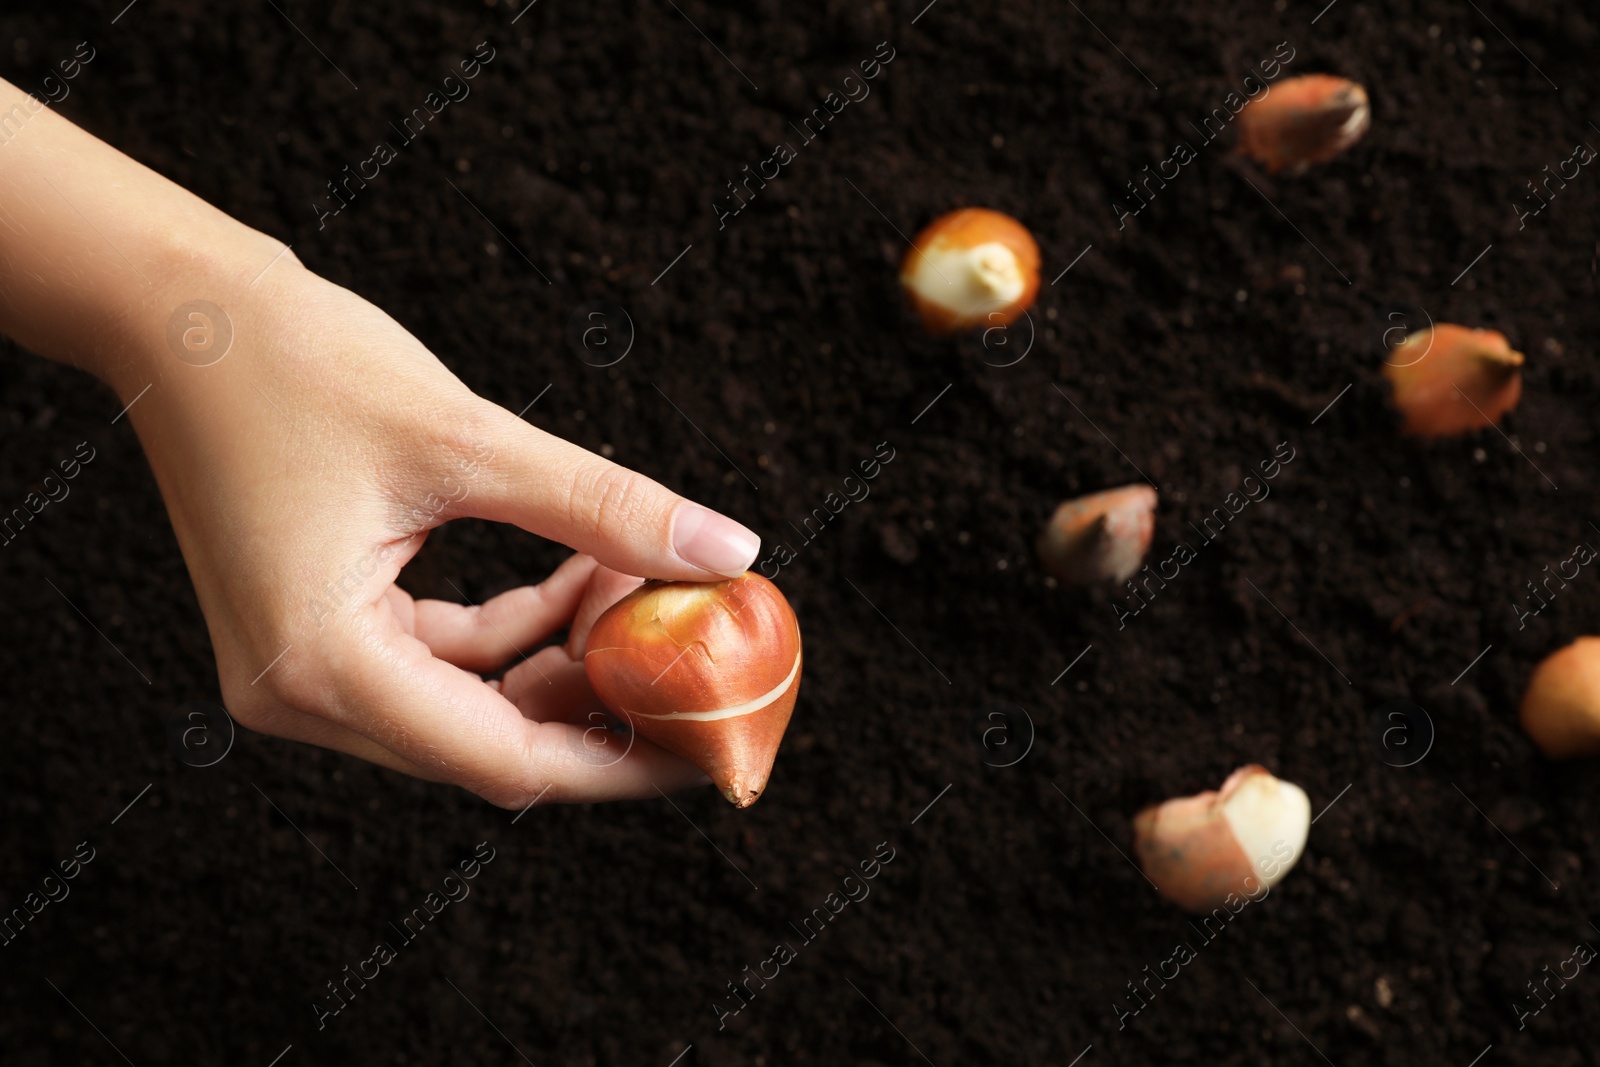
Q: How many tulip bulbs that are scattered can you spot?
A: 6